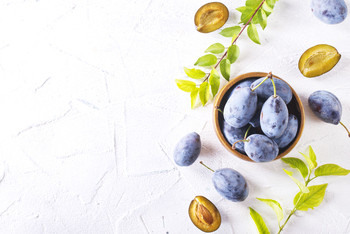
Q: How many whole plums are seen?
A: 12